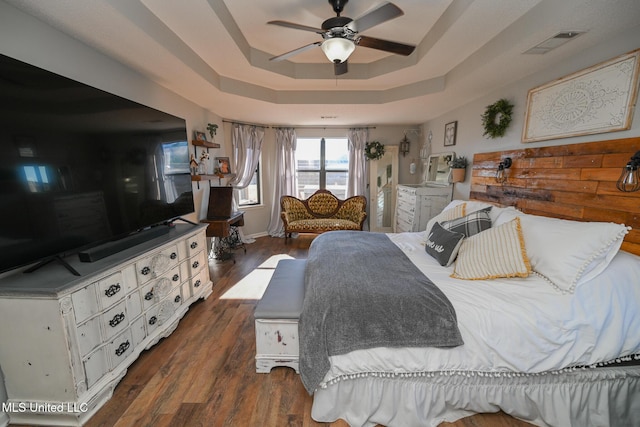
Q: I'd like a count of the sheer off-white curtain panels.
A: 3